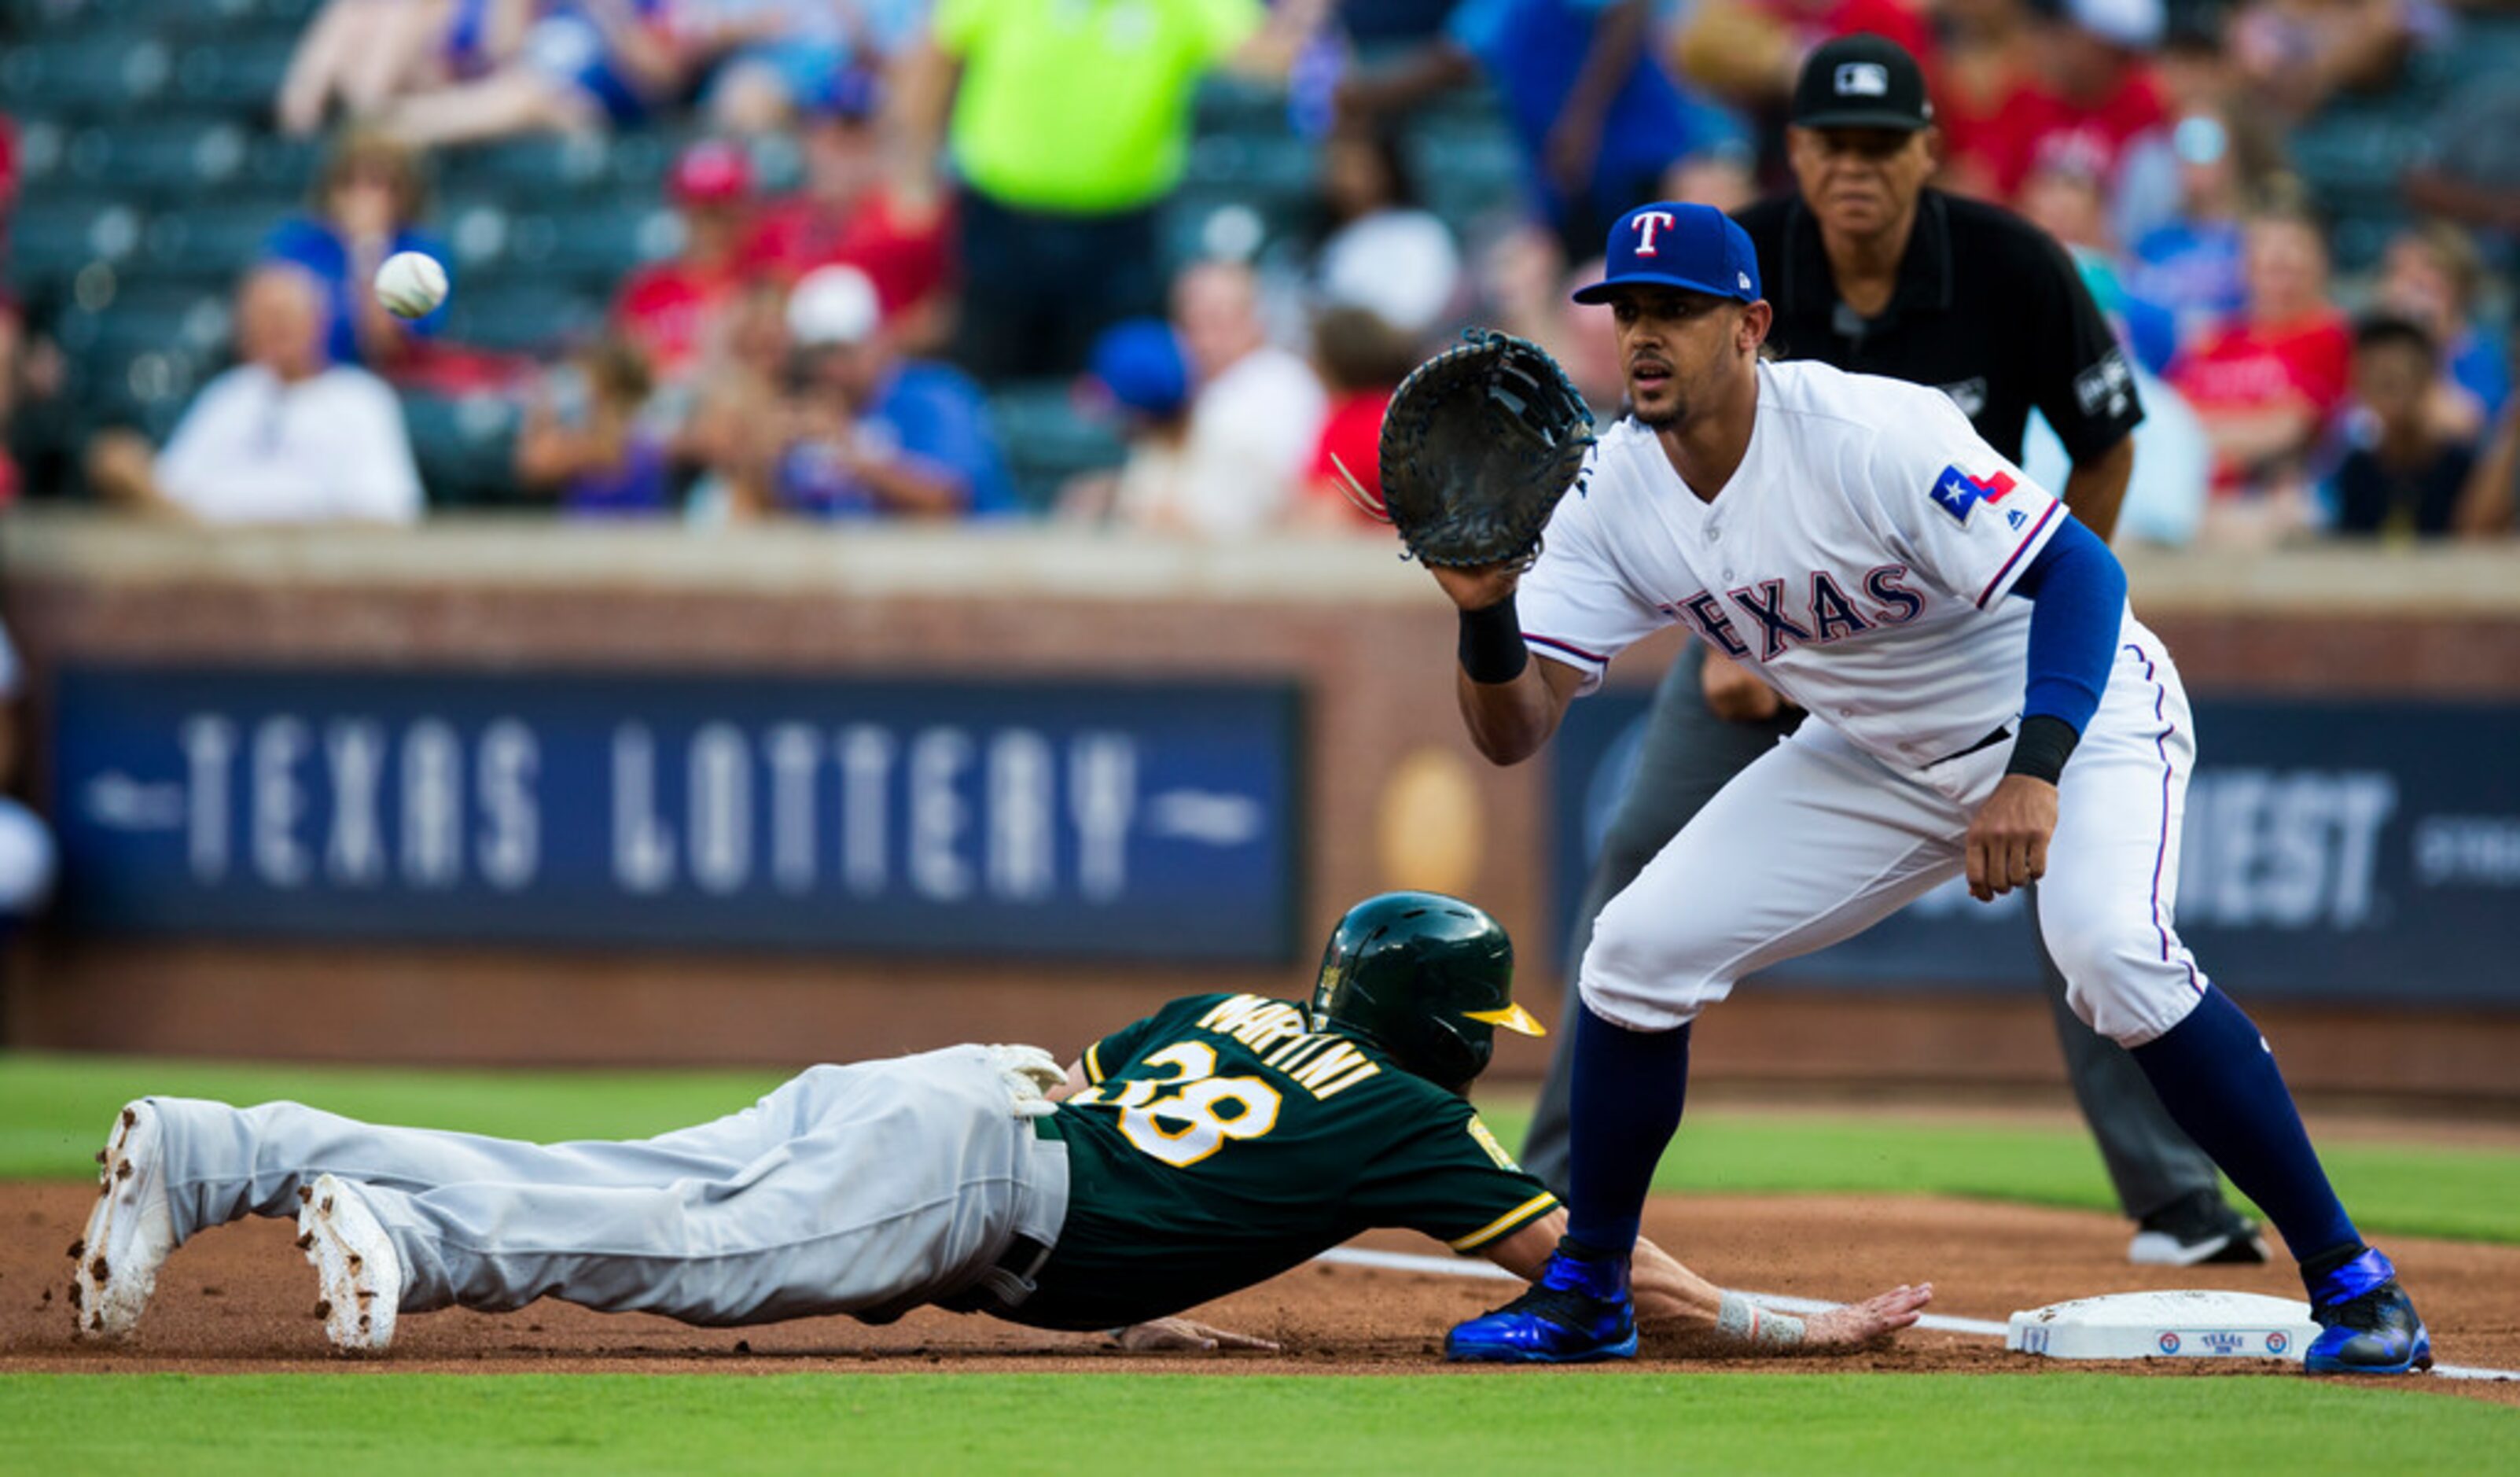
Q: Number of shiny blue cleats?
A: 2